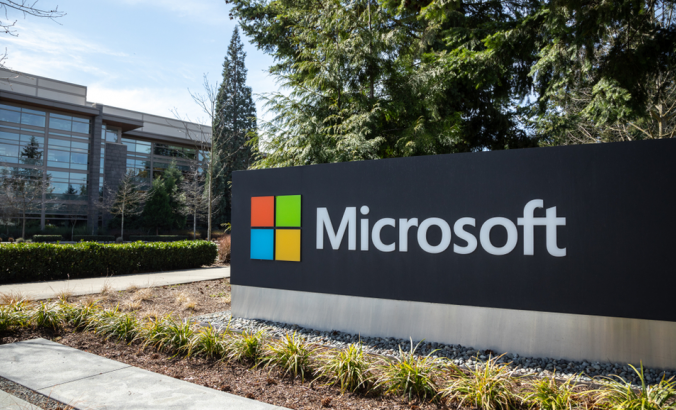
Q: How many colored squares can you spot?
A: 4